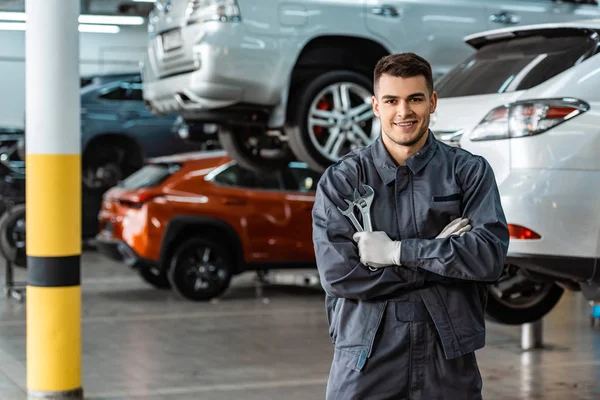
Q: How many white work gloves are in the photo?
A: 2